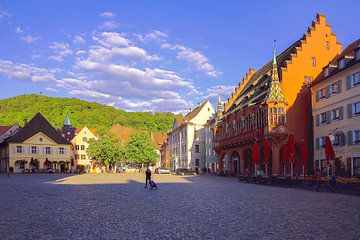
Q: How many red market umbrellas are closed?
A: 6